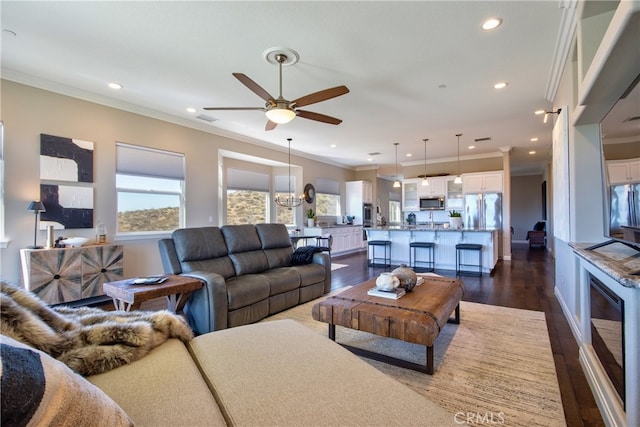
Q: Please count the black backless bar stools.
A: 3